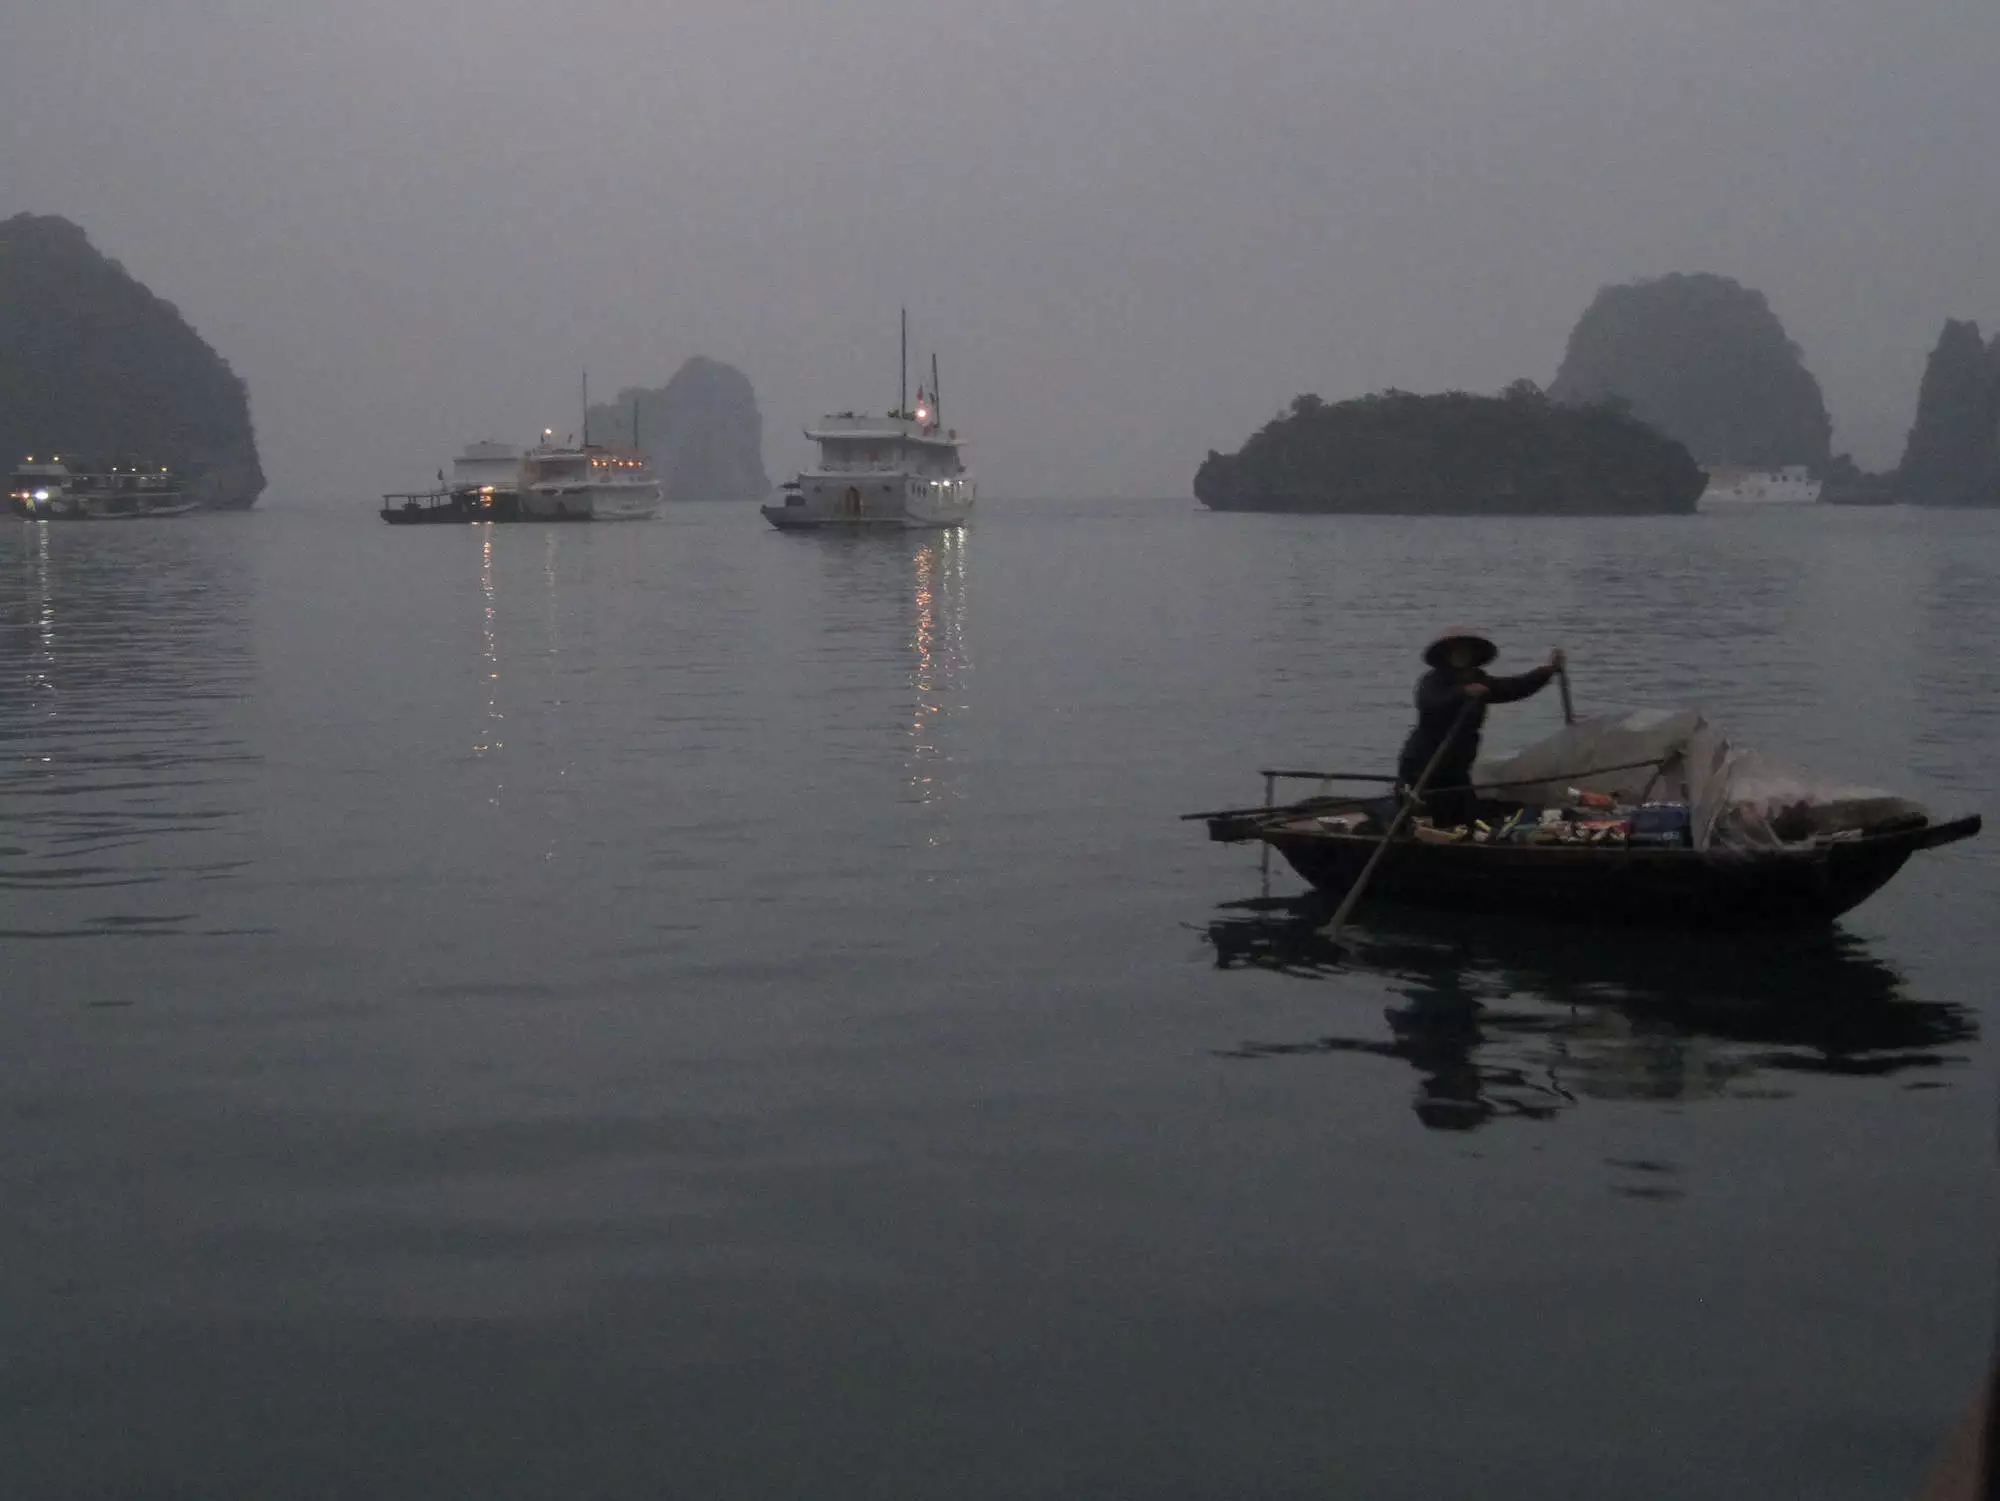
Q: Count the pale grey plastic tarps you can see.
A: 1